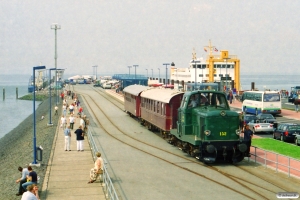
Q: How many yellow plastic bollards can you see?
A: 0